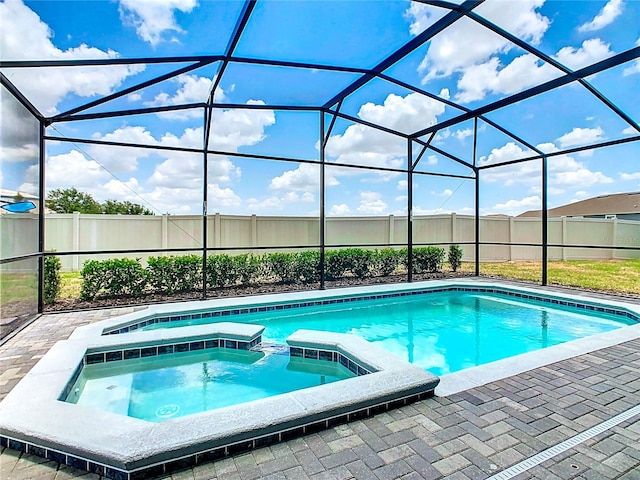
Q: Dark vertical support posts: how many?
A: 6